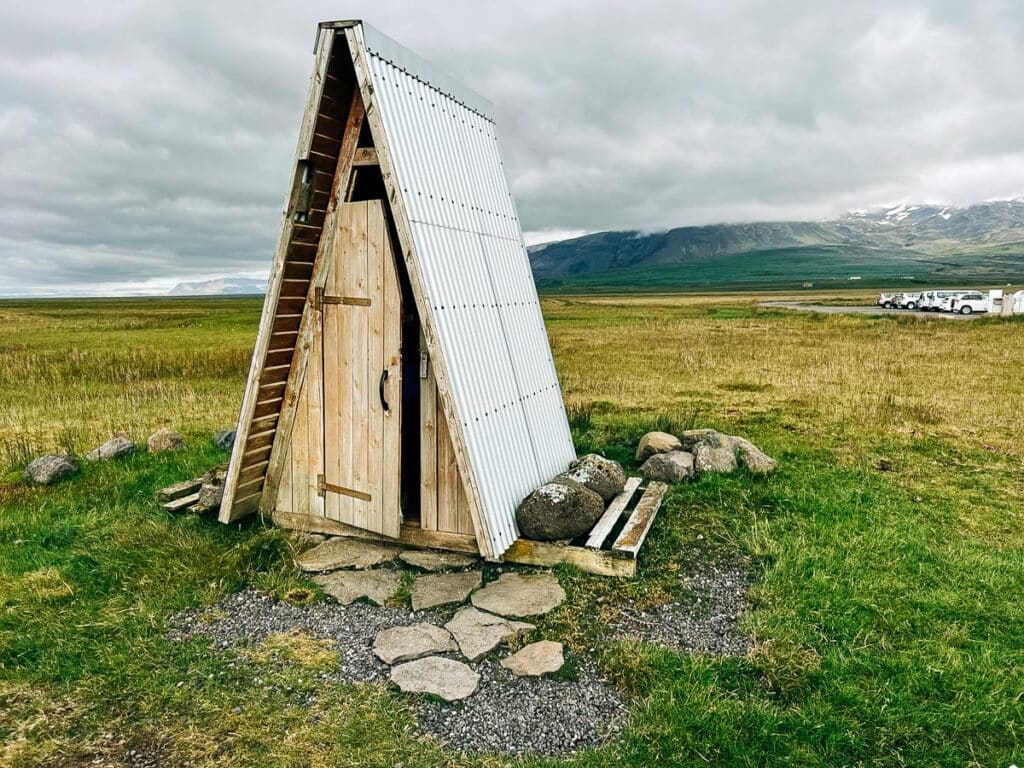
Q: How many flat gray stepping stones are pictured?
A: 9